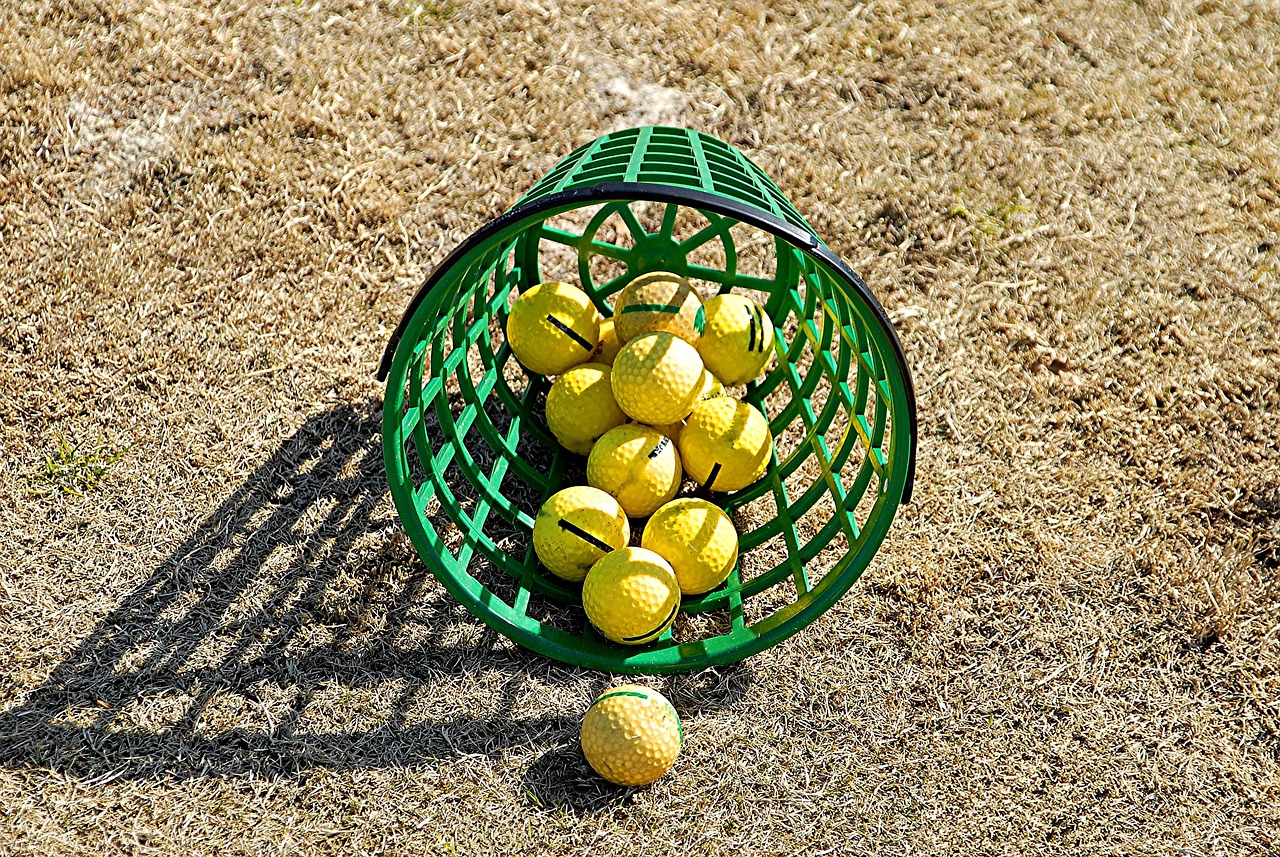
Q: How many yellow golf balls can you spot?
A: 13